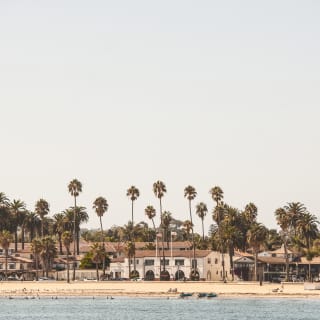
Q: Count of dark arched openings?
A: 5